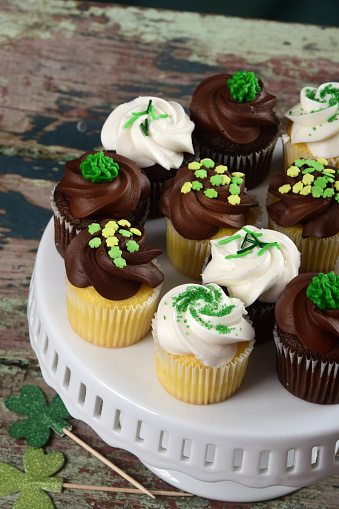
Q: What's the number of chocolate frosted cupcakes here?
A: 6